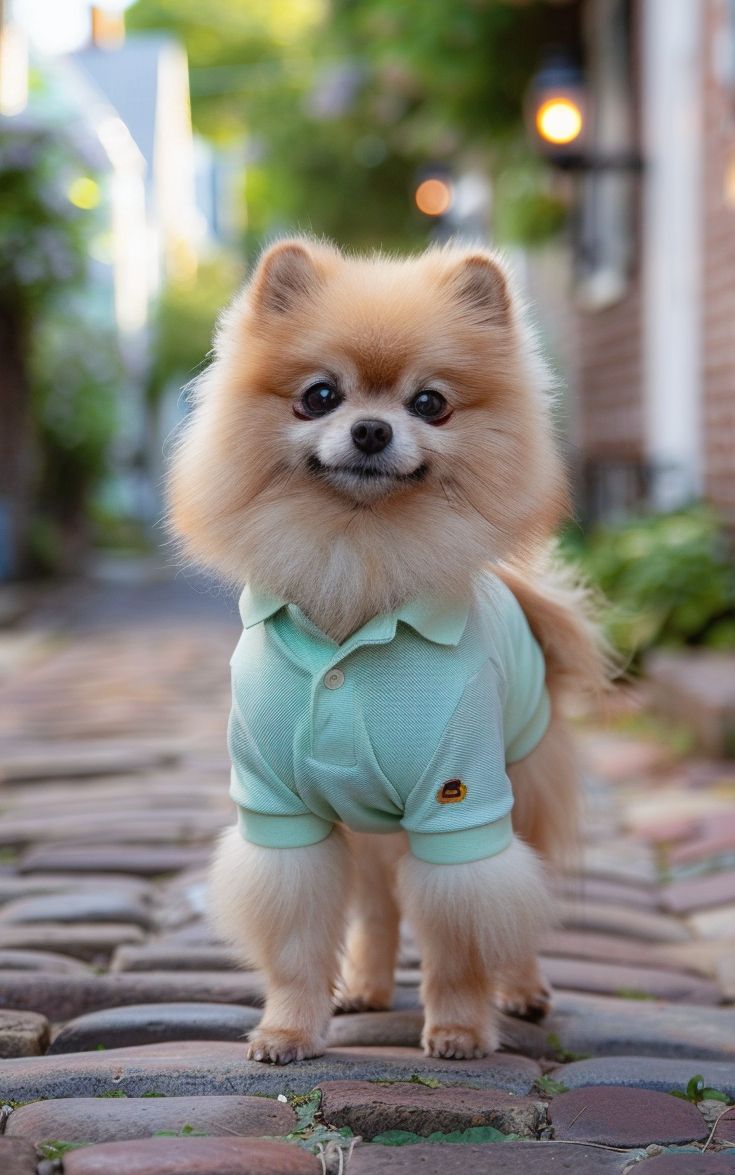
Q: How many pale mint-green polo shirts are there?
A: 1